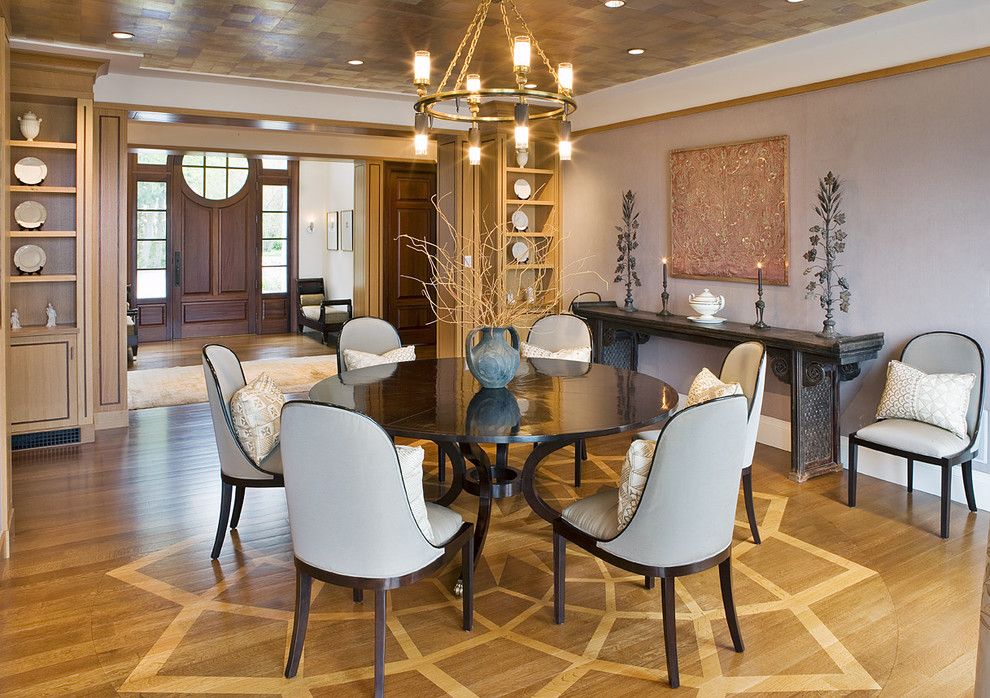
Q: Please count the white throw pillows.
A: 7